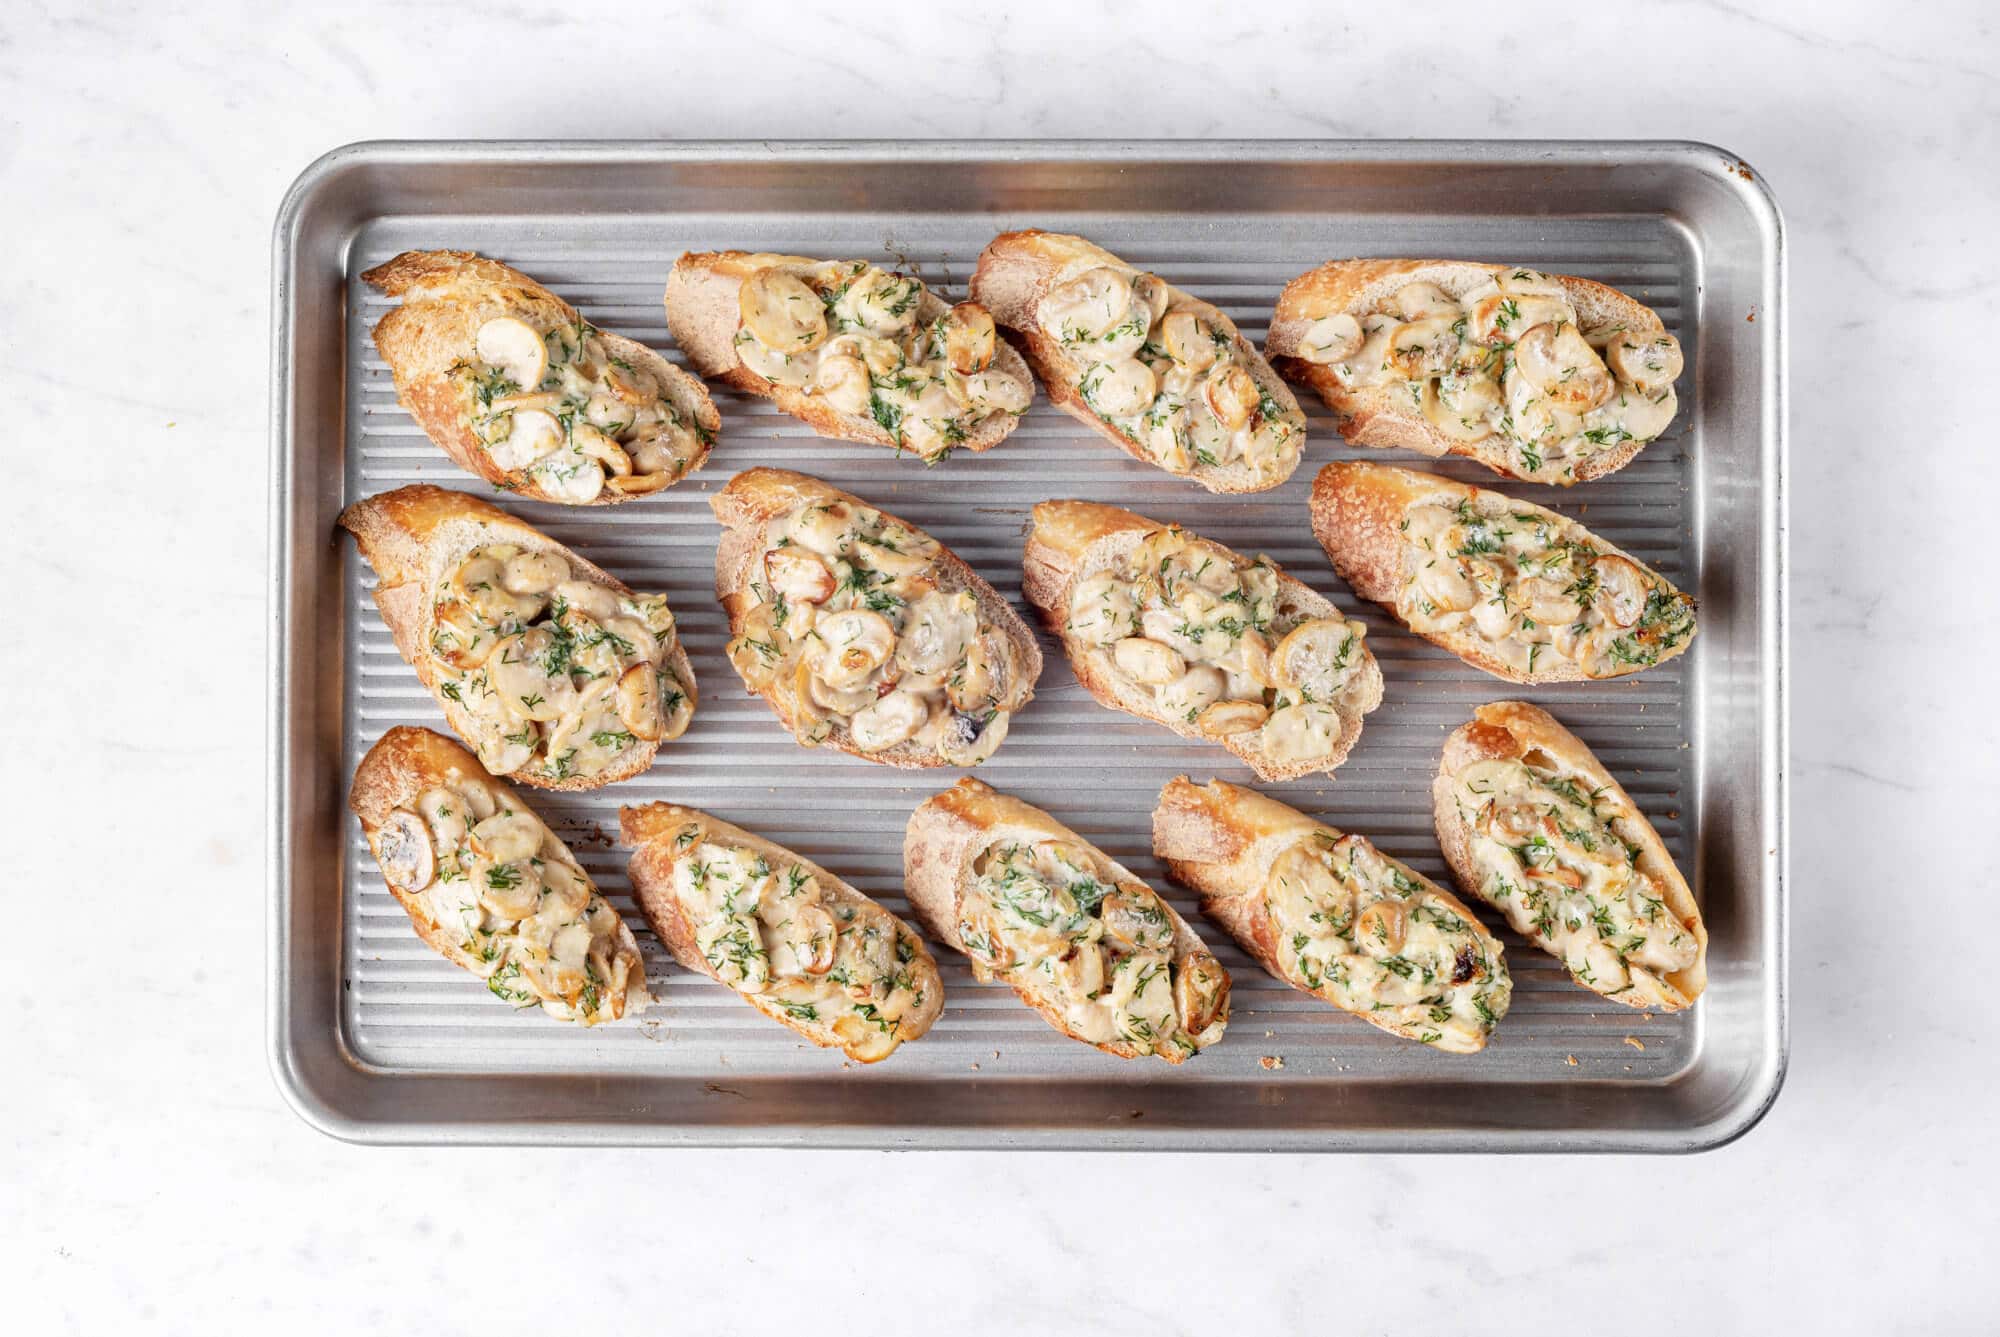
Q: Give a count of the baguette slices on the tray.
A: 13